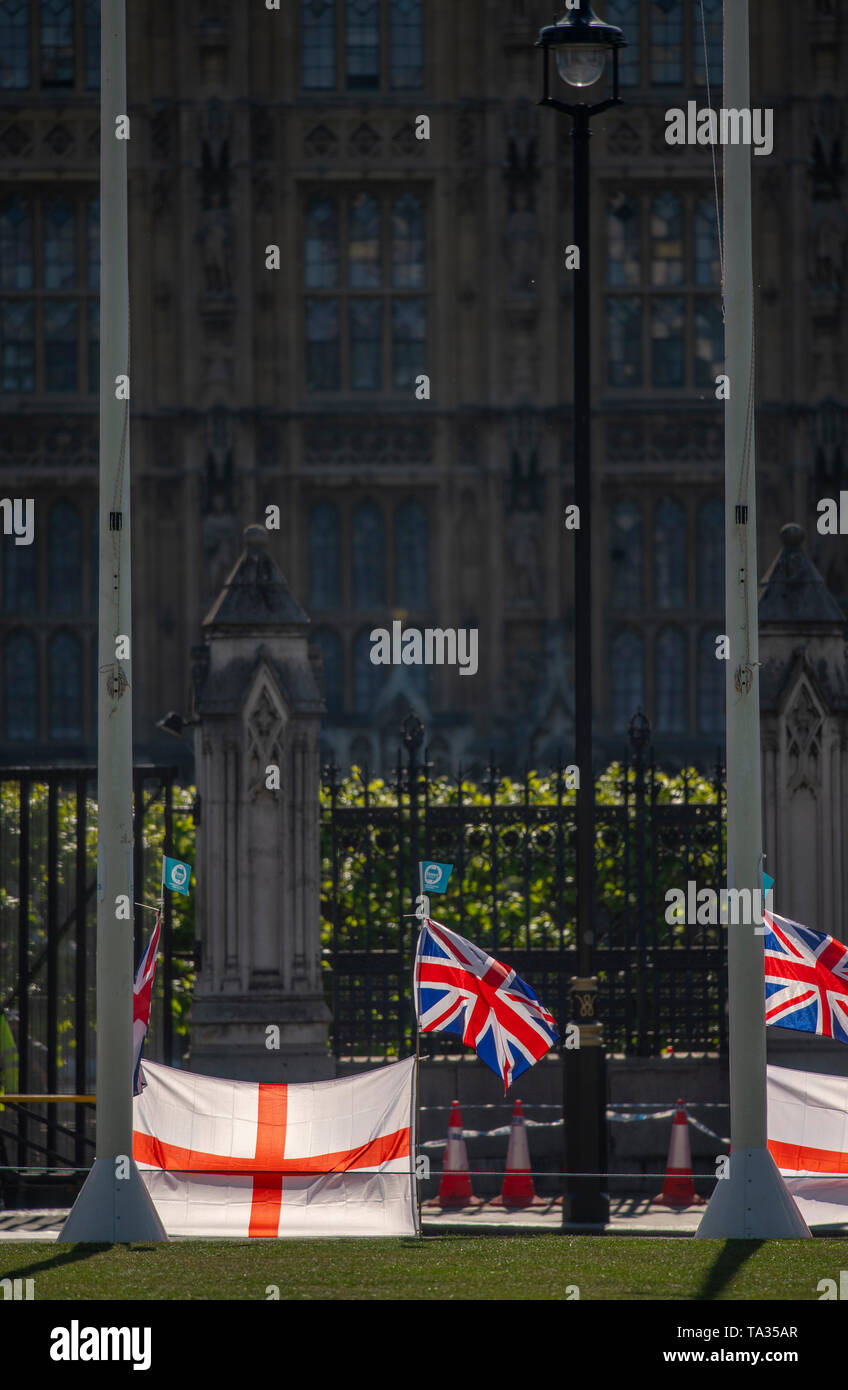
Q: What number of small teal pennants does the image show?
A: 3